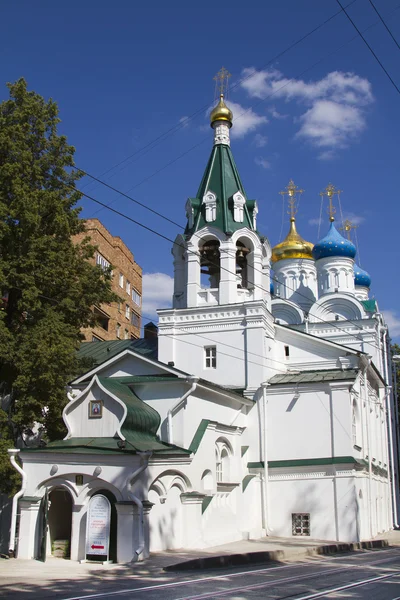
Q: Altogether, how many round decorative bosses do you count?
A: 2